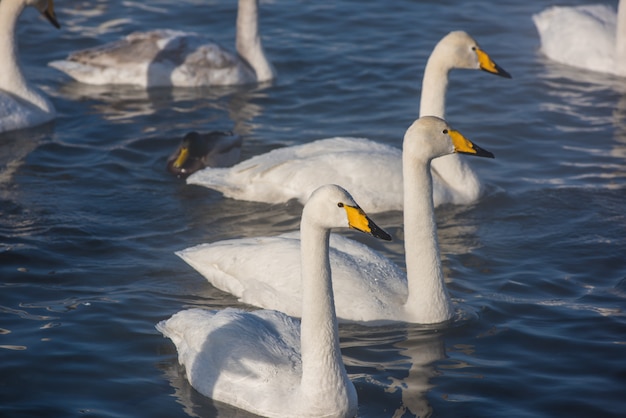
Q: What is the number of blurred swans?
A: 3